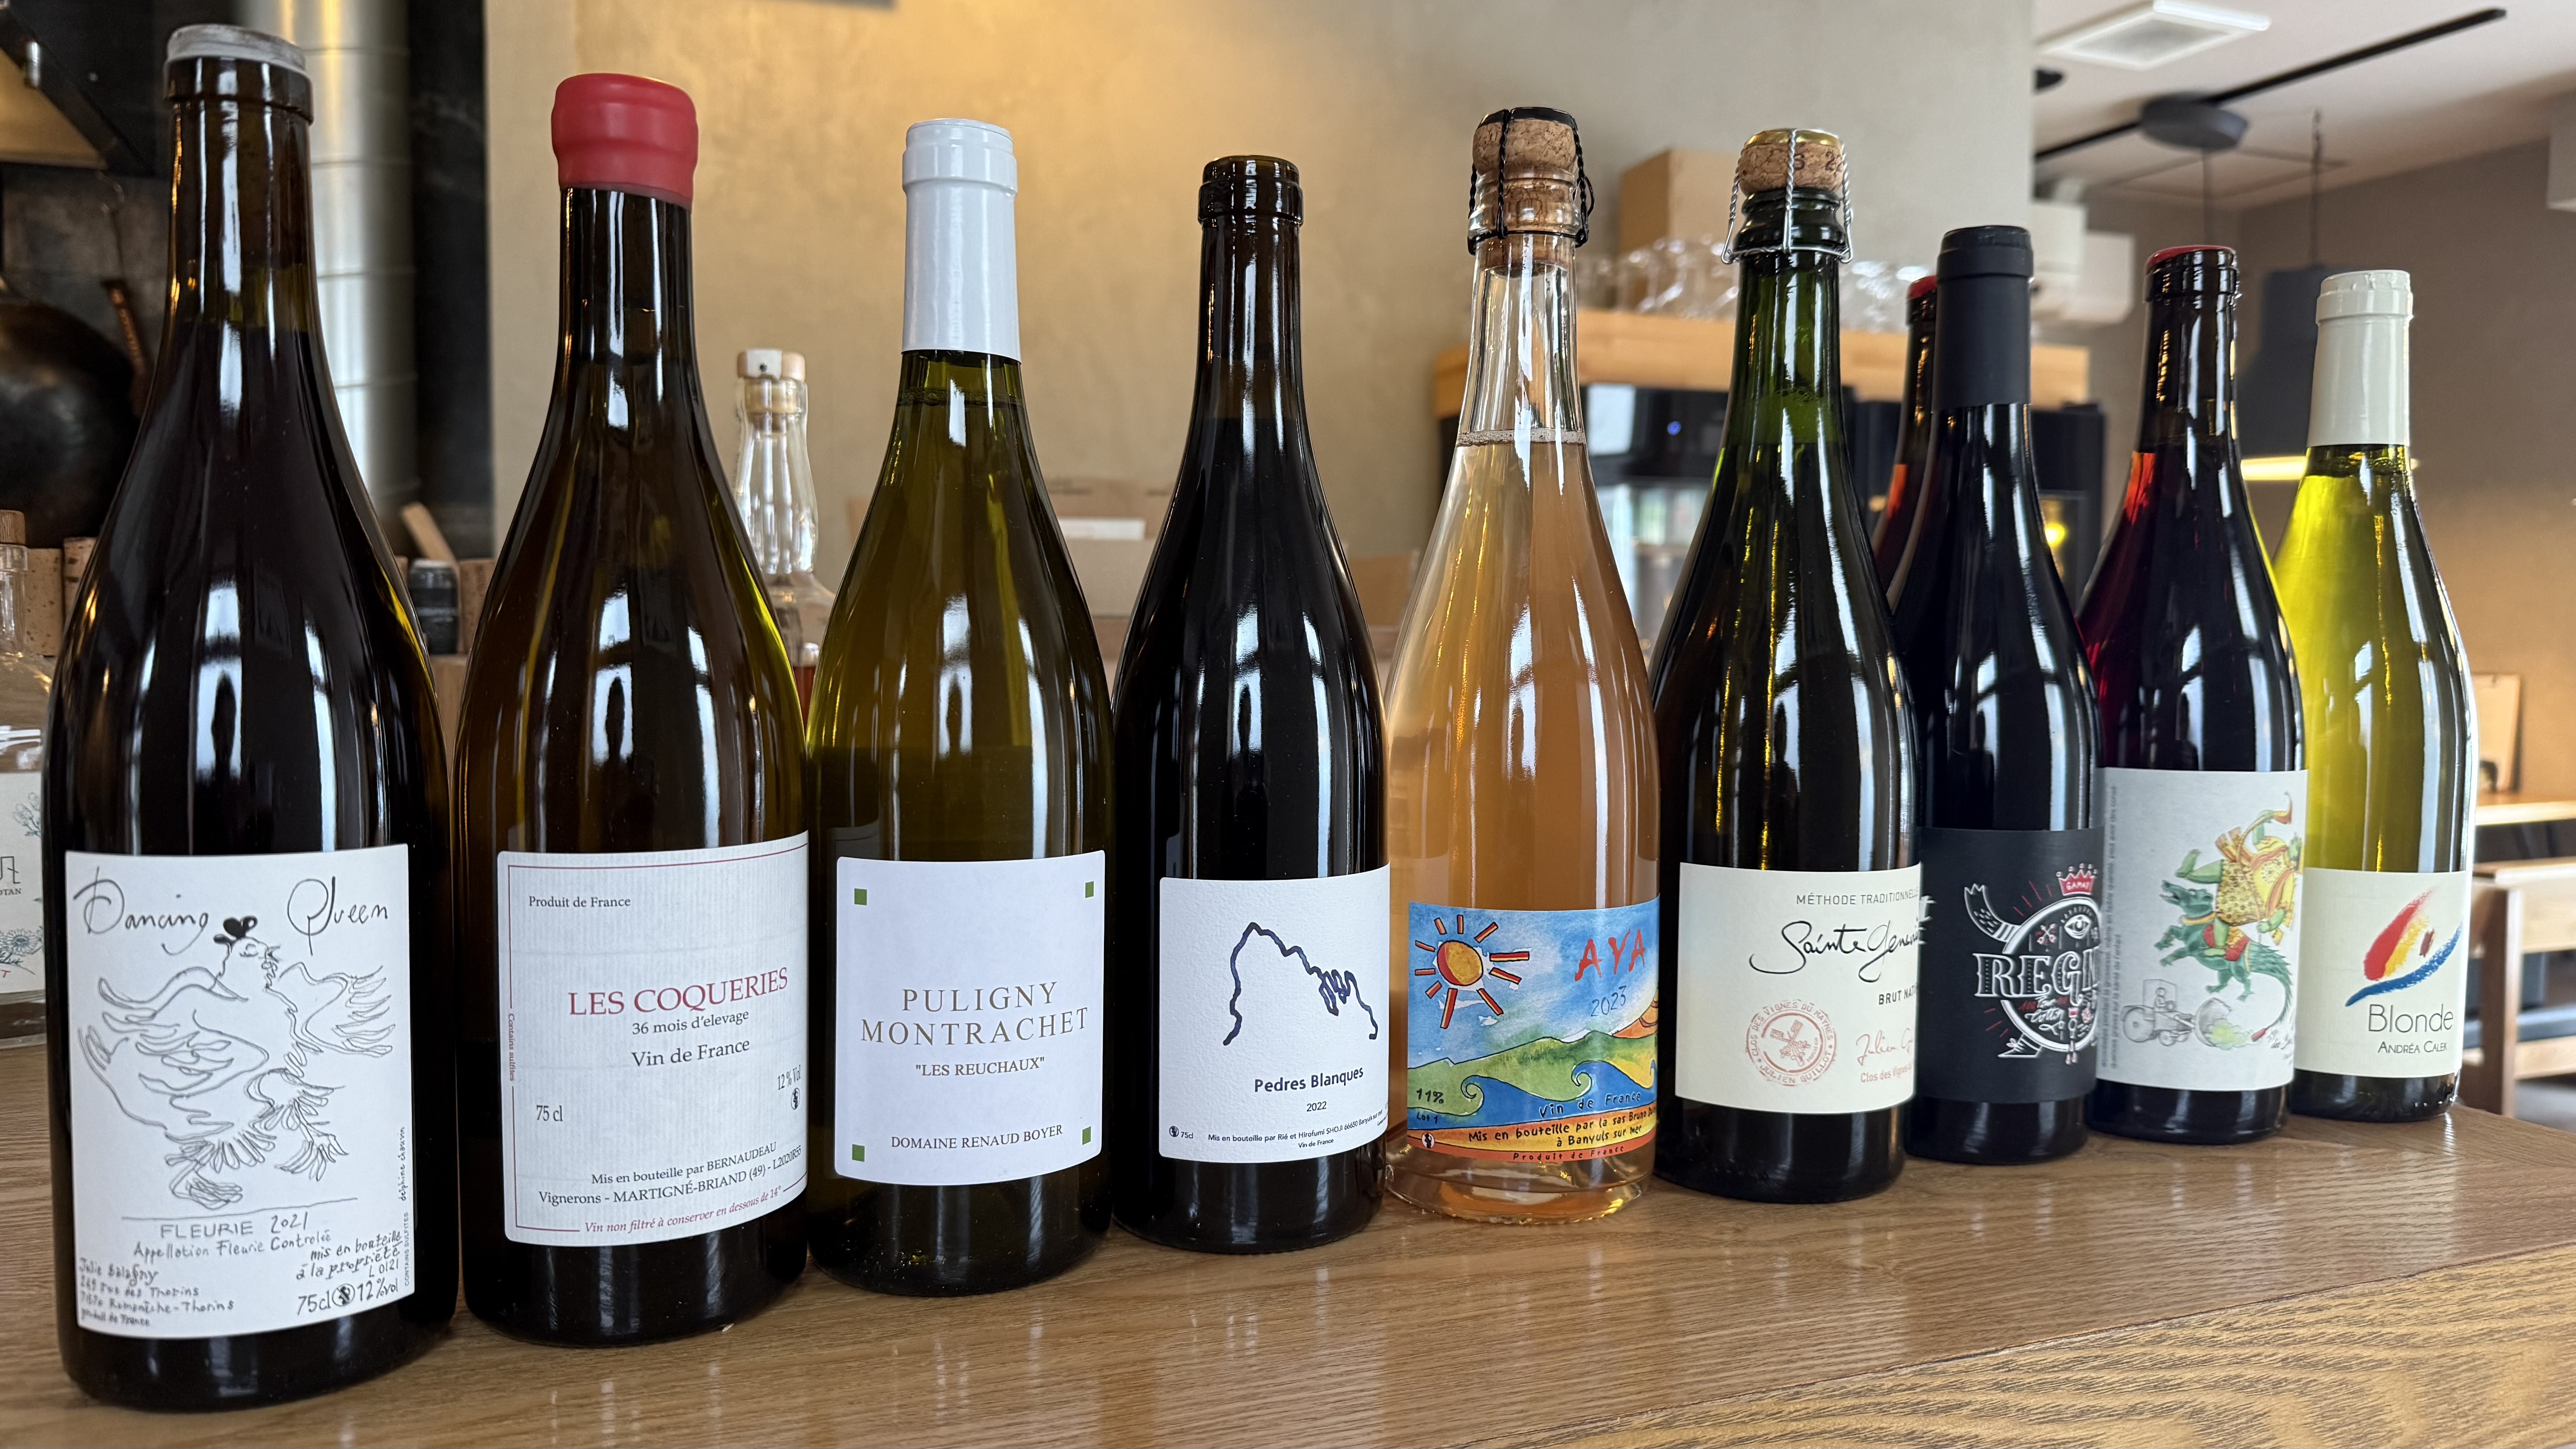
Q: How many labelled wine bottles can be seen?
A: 9